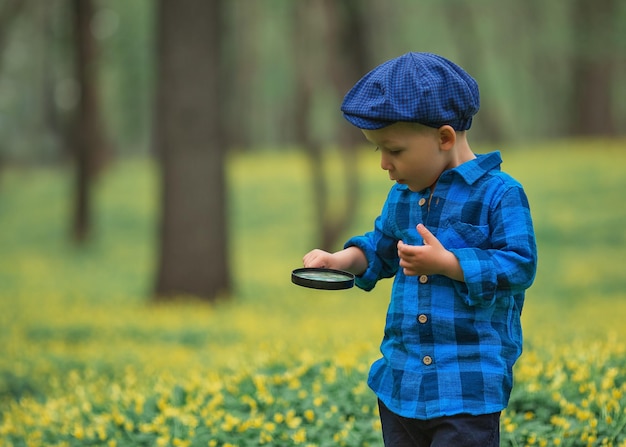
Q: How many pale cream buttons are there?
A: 4